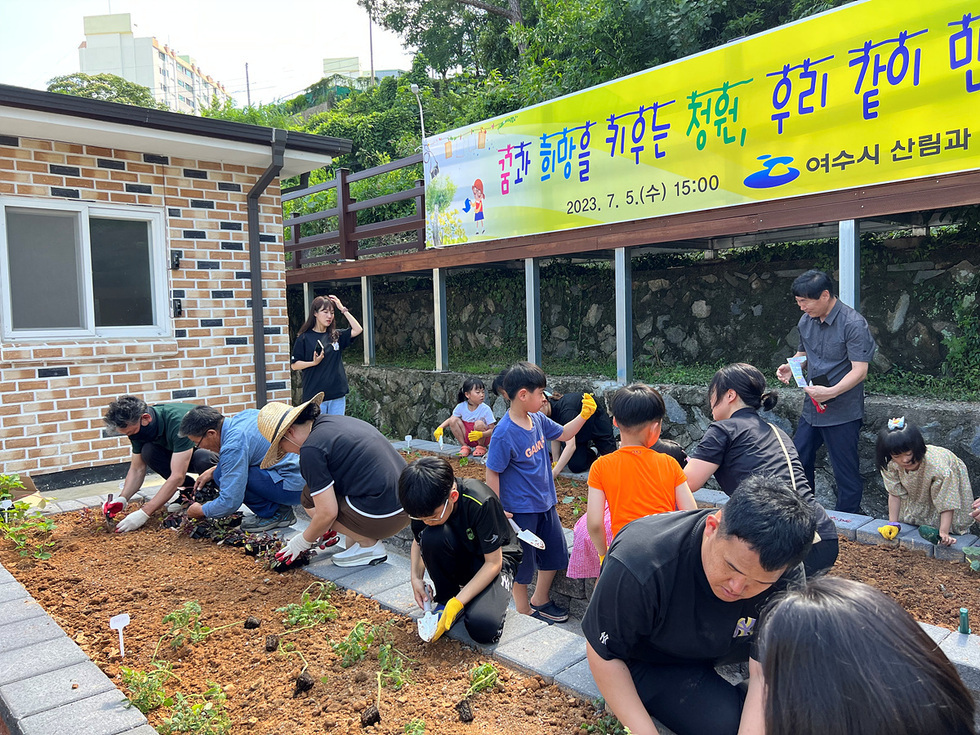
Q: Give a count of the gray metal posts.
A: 6